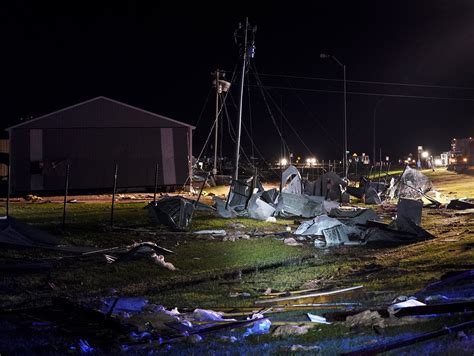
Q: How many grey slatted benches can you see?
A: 0